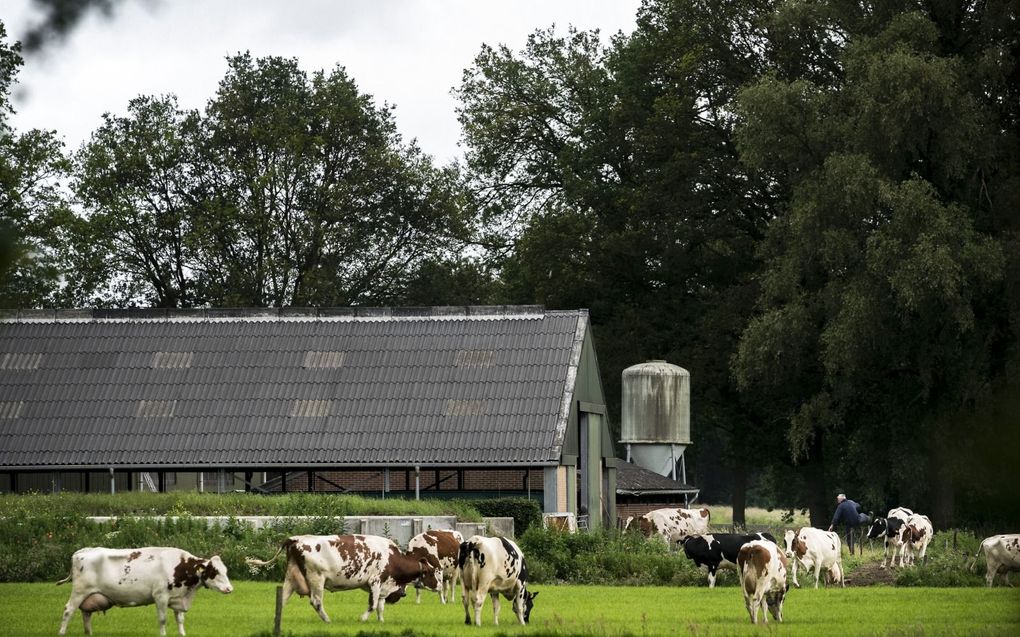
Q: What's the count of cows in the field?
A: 11